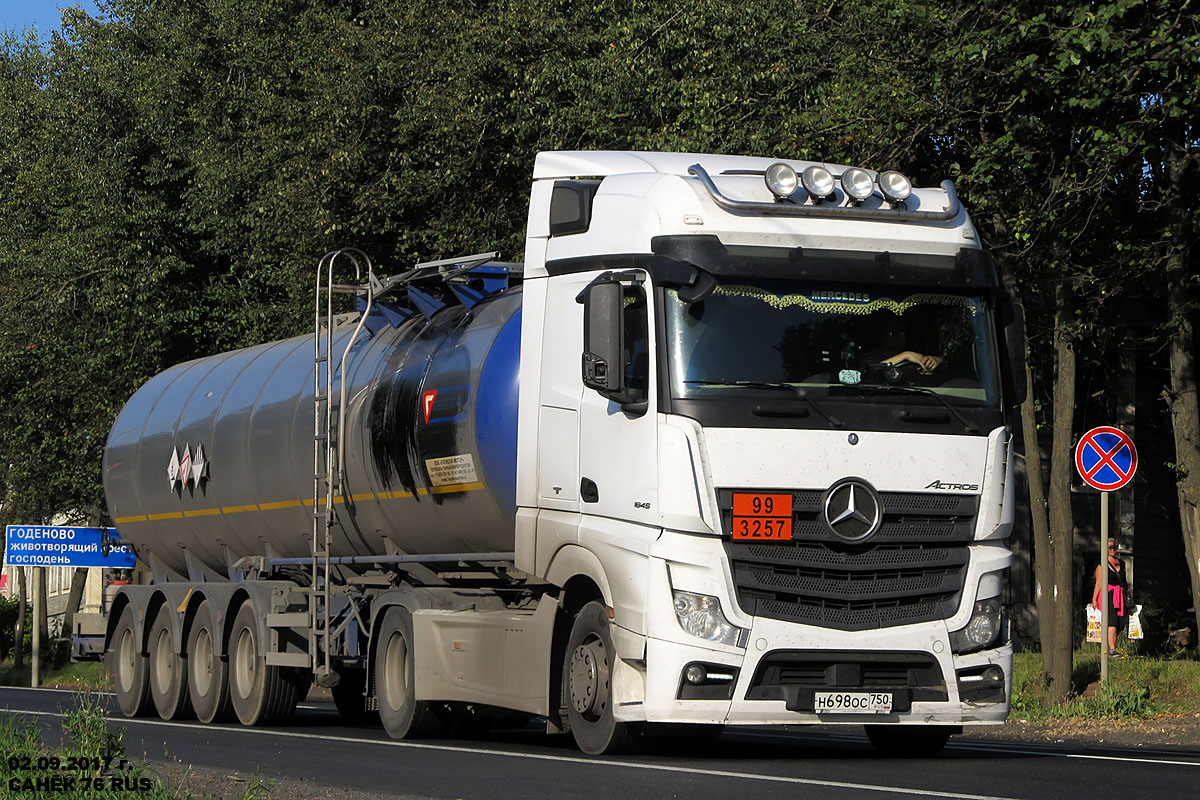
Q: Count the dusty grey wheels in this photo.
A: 6